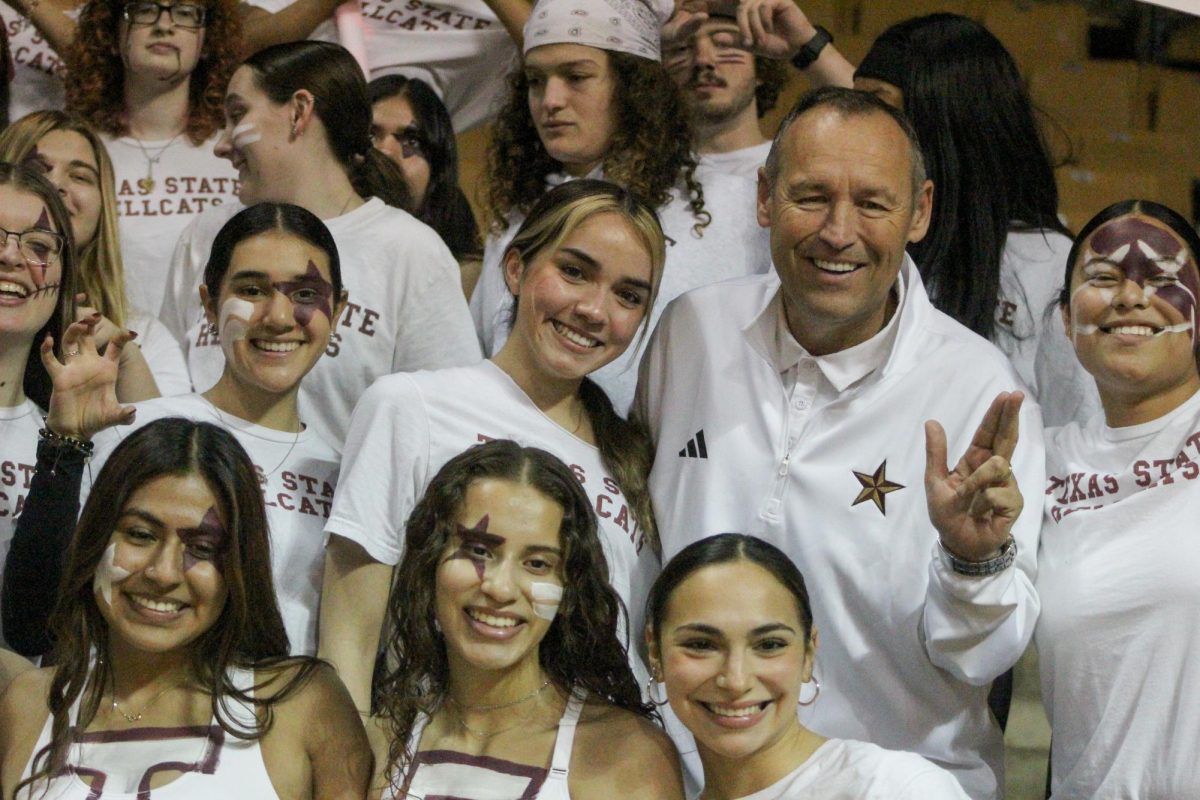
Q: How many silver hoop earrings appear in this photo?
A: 2